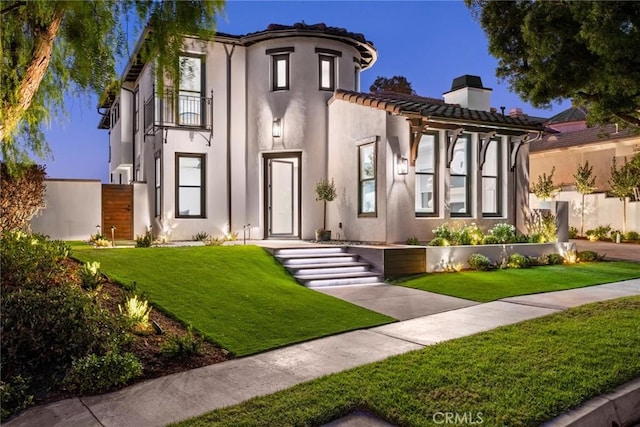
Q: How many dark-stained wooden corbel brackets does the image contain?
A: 4